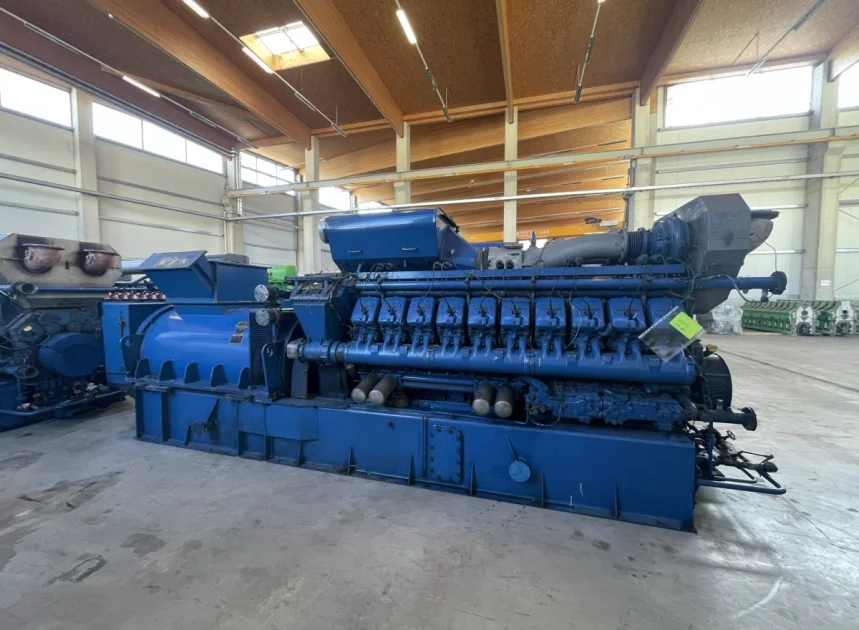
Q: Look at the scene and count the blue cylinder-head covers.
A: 10